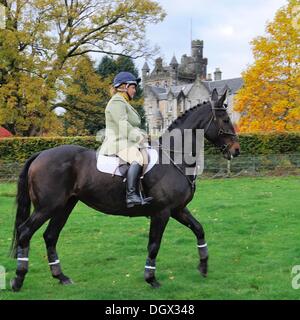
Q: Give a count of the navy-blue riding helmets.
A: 1